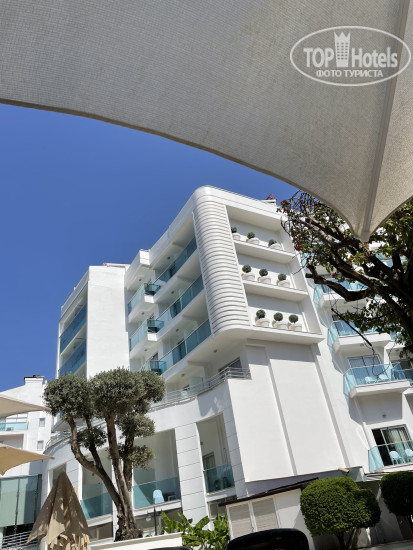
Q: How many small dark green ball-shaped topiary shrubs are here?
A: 9